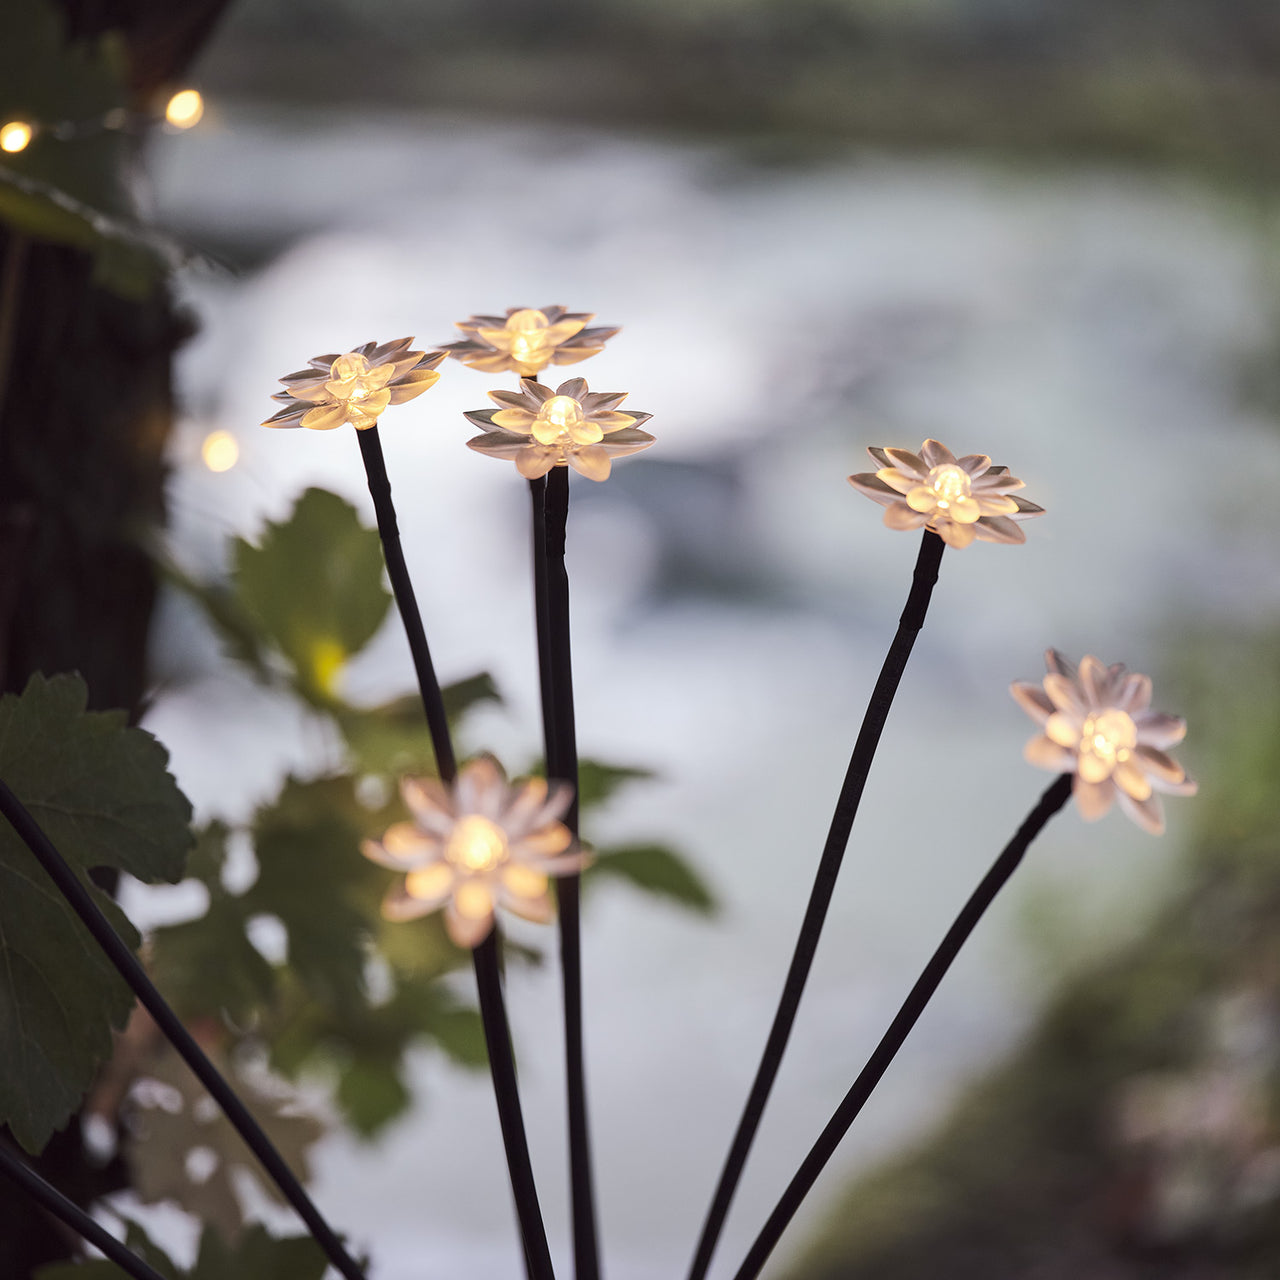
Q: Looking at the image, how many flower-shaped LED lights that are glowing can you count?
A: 6